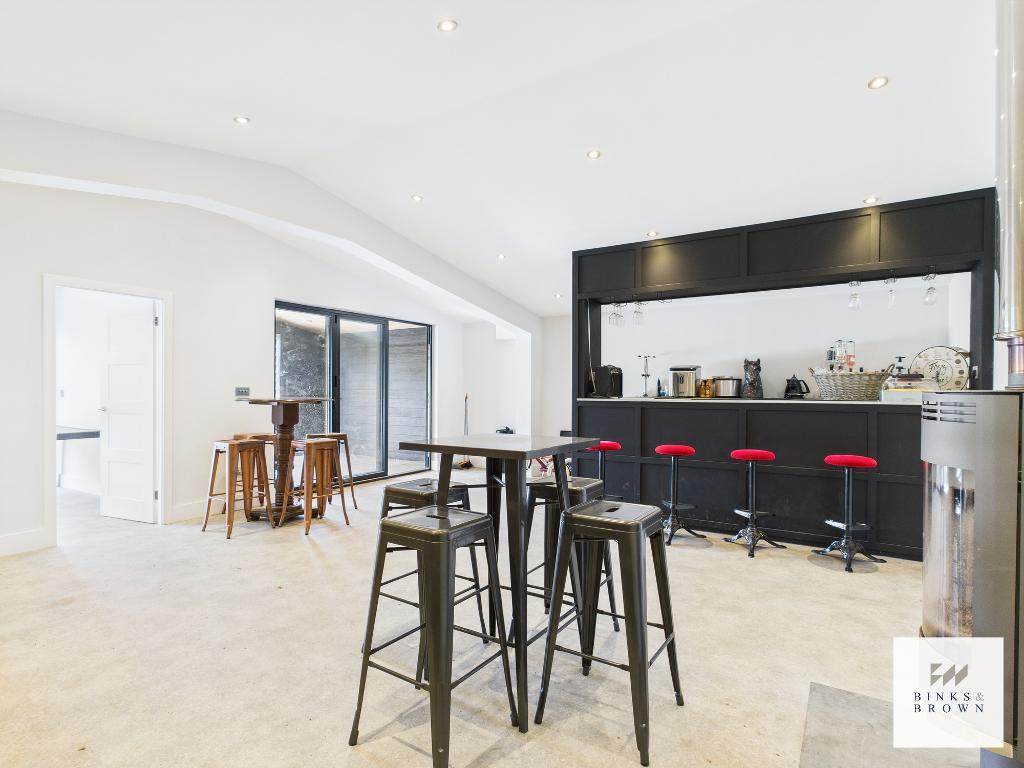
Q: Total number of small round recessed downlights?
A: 9